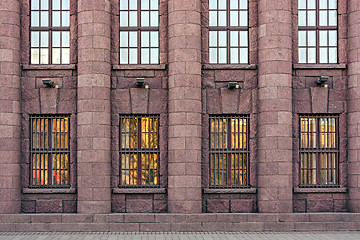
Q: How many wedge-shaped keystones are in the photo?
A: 4